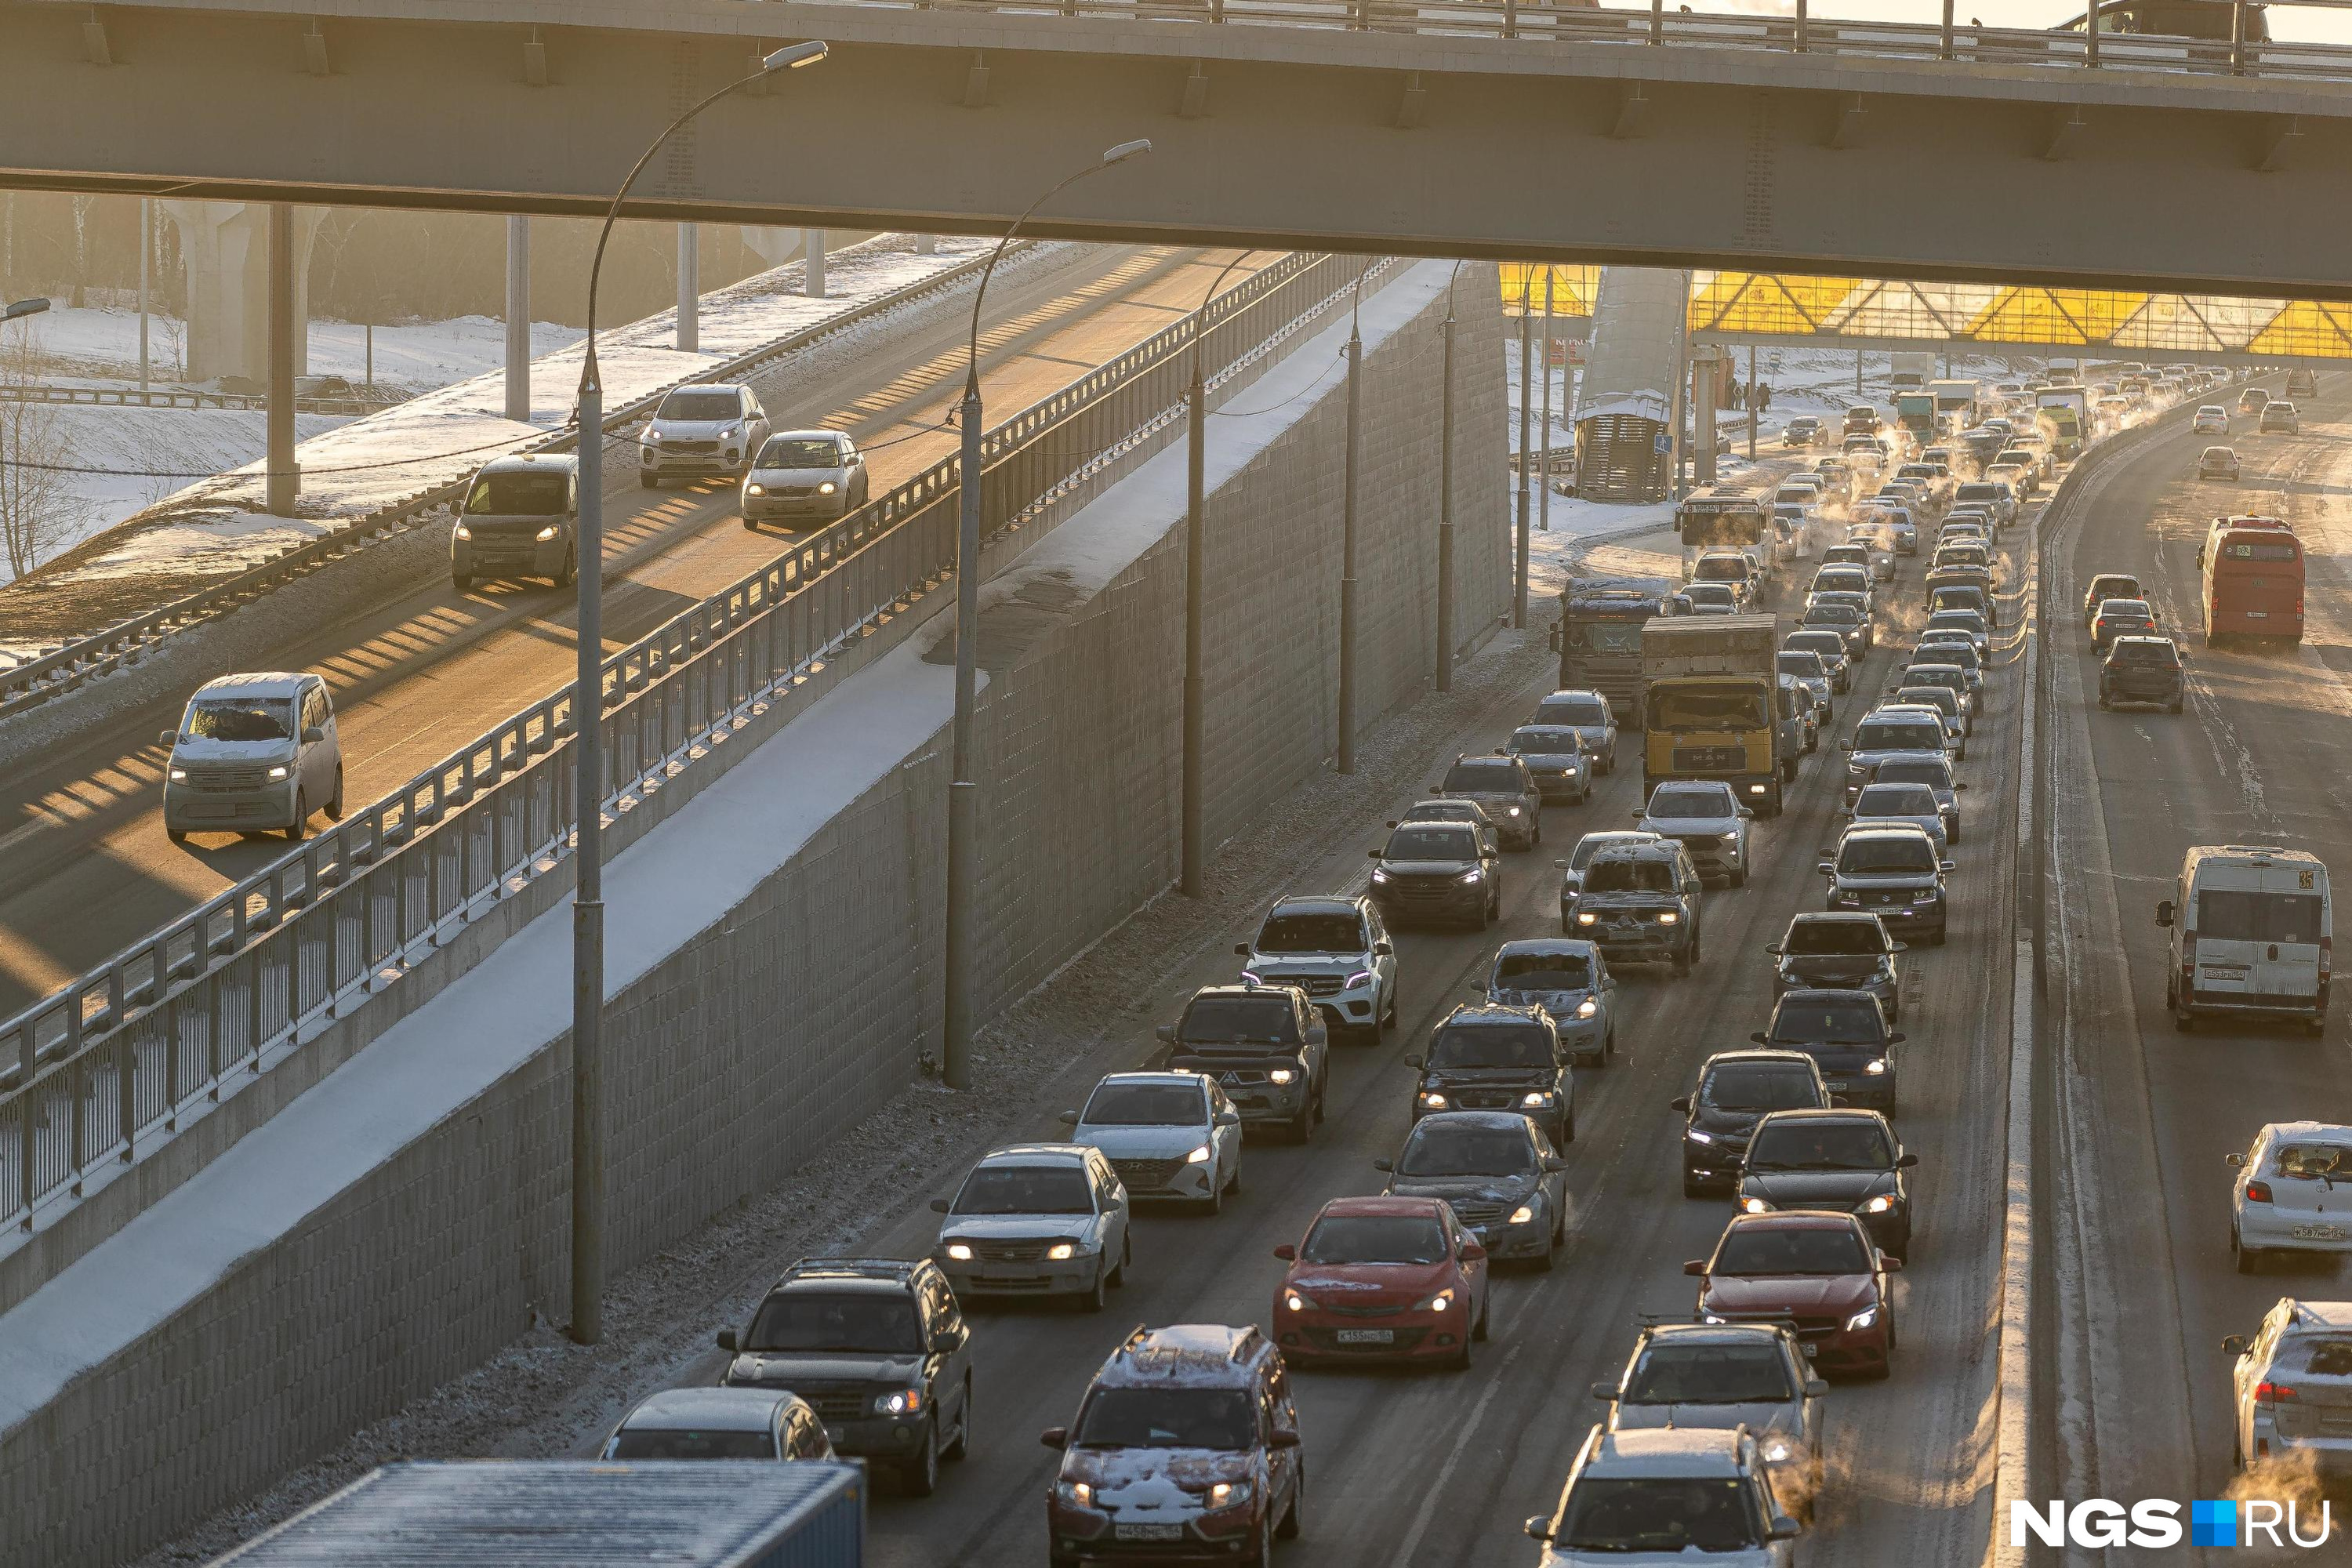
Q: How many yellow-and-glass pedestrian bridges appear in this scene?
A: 1